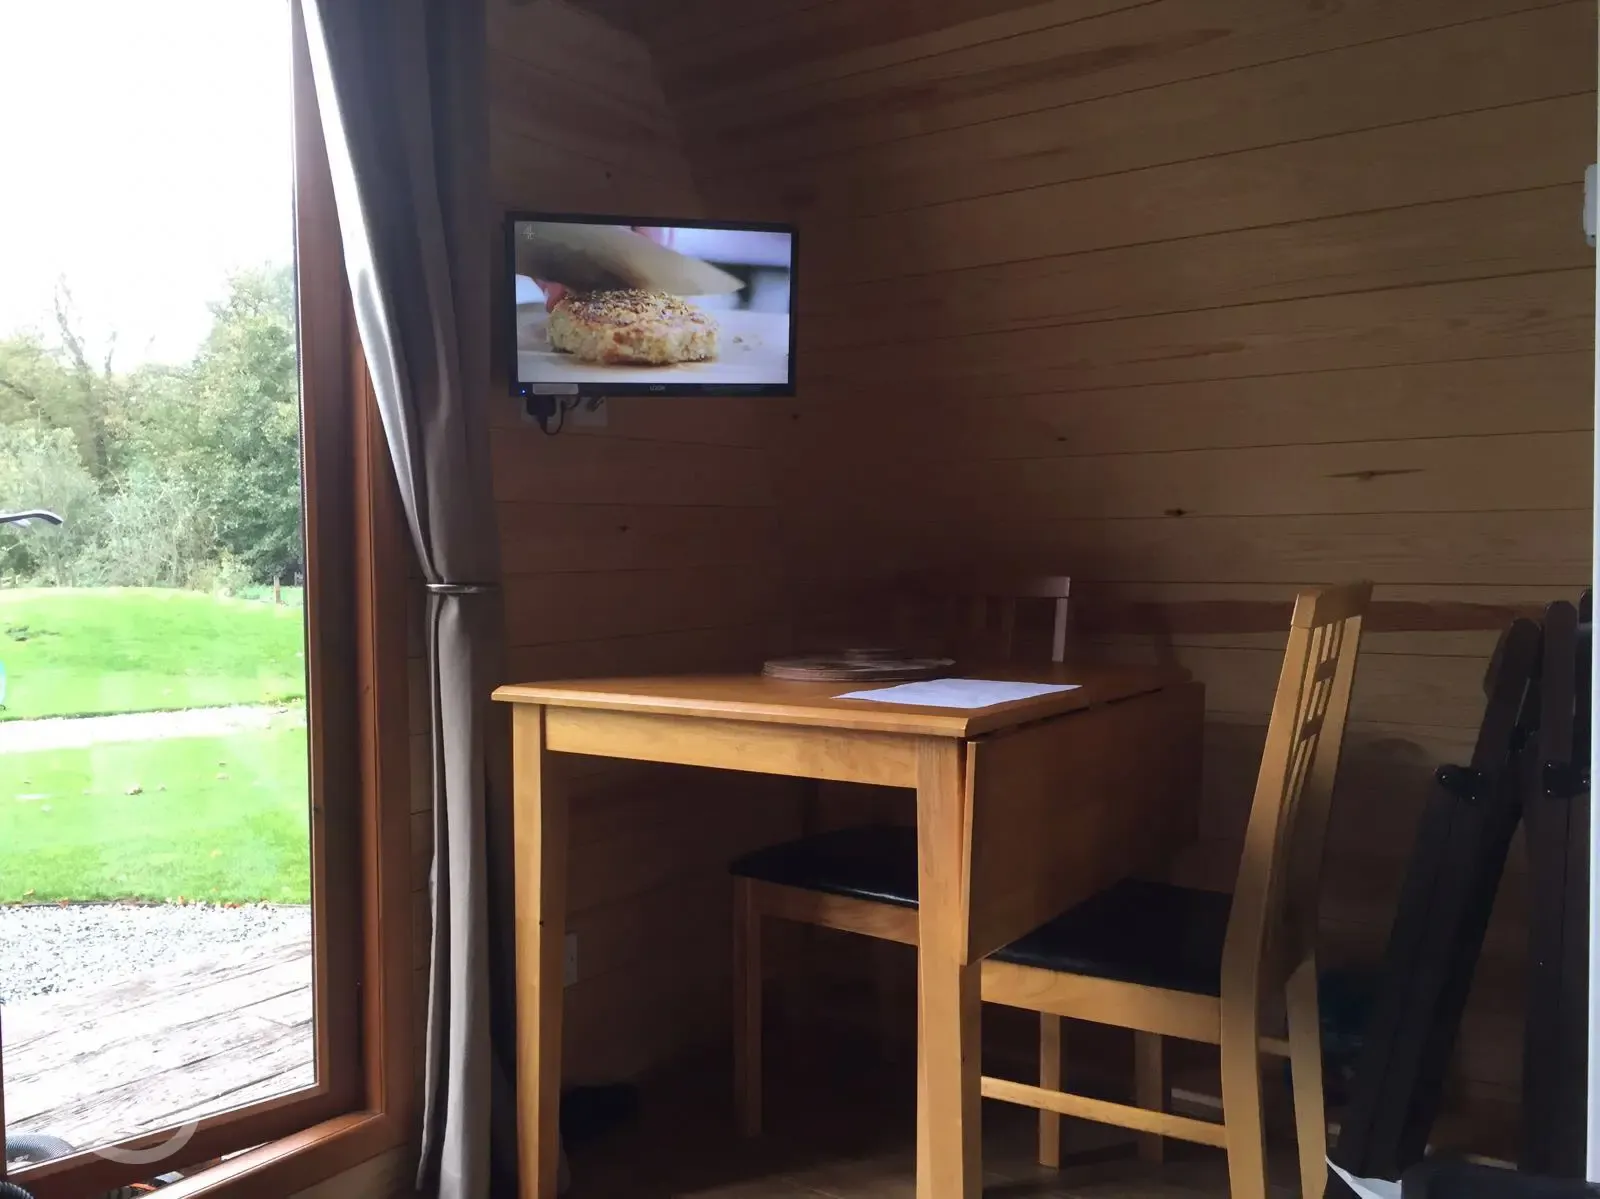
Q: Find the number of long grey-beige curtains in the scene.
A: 1